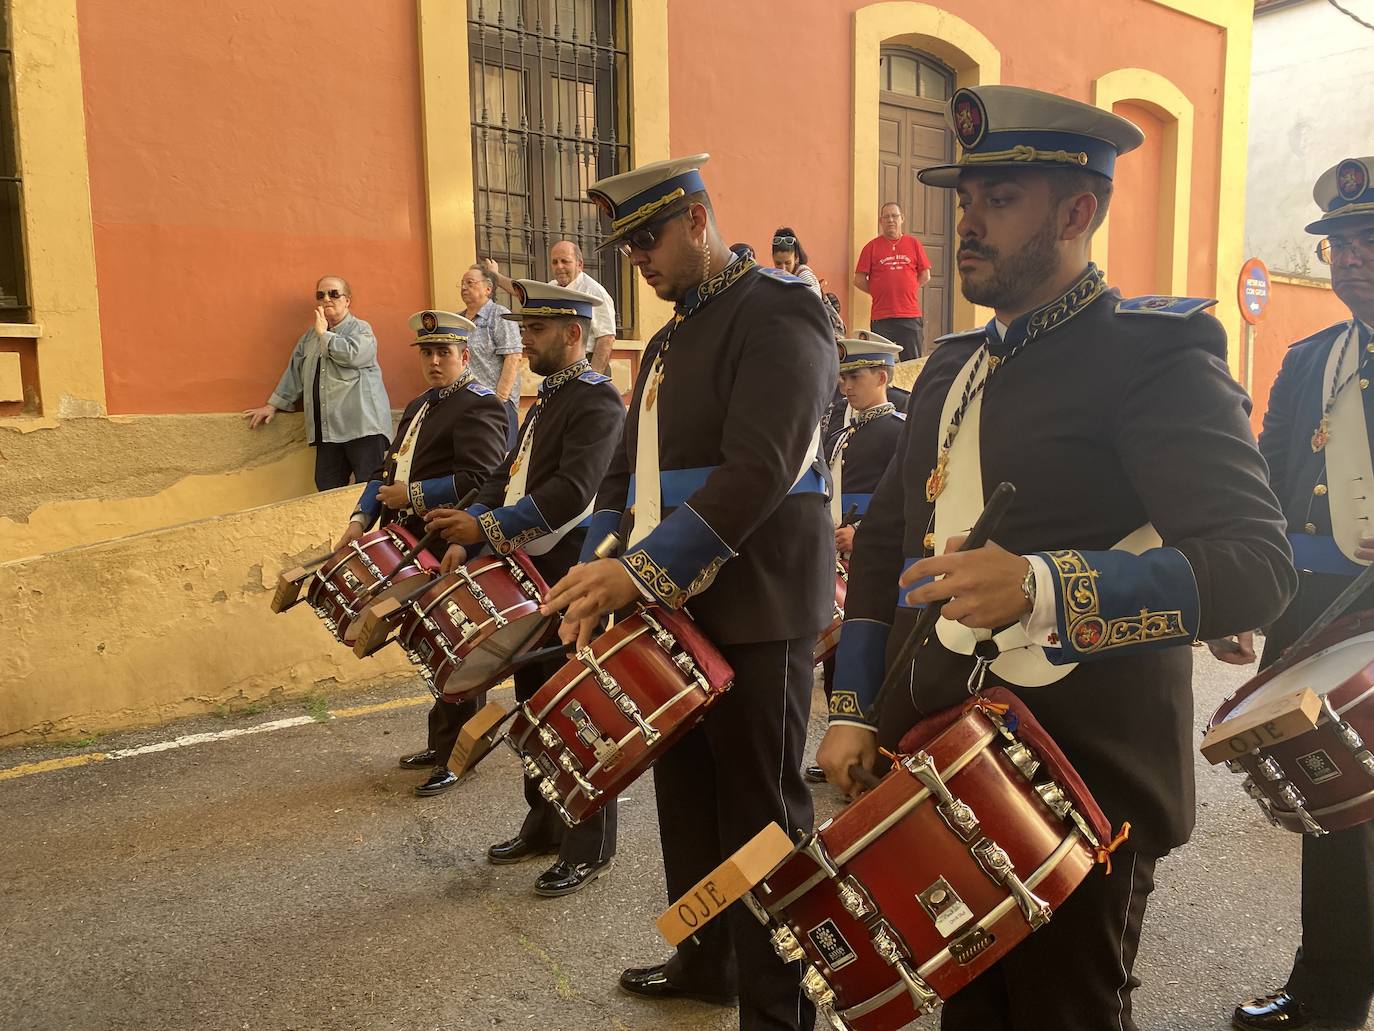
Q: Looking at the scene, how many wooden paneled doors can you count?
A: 1